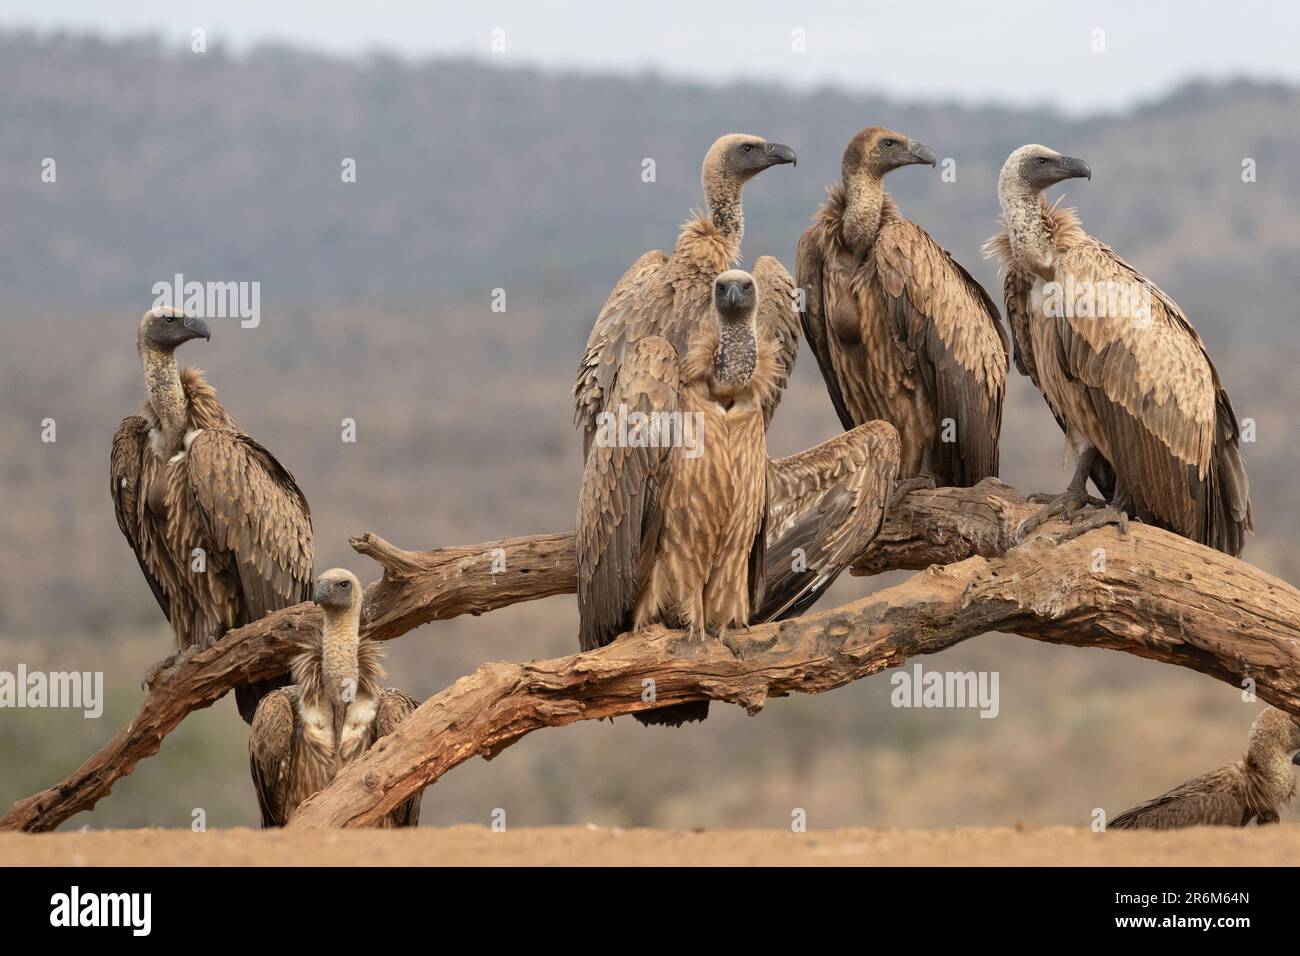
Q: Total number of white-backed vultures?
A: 7